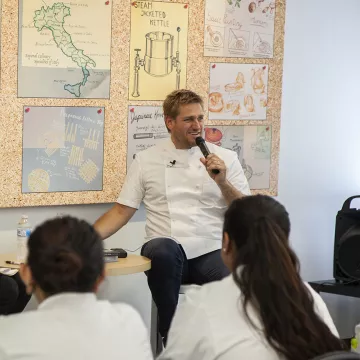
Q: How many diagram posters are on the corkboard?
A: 7